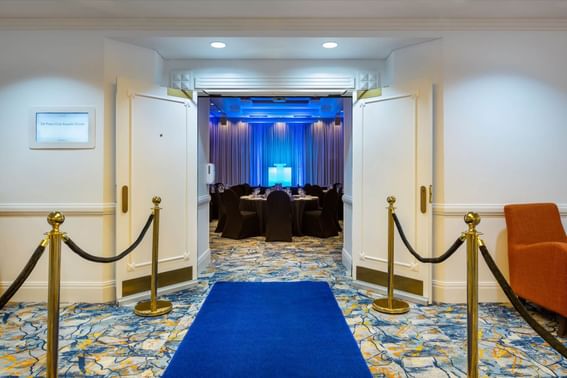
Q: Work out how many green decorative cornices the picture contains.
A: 0